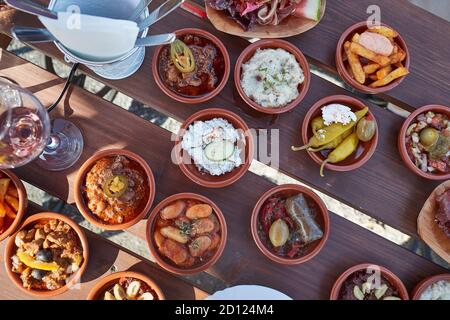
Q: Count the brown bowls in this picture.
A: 14